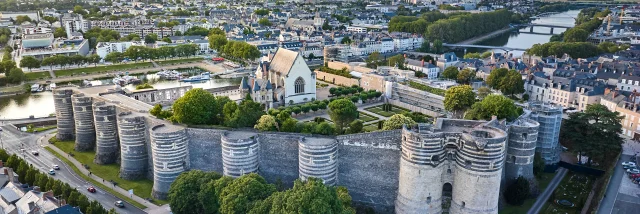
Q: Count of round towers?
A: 11